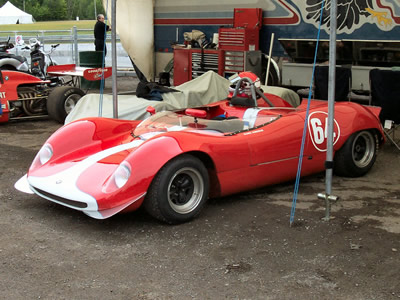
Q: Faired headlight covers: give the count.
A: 2